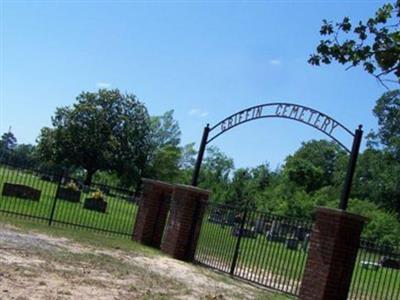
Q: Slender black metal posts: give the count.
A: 2